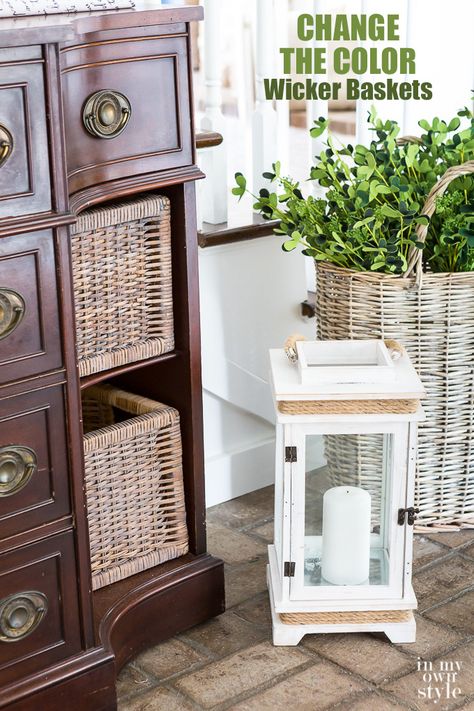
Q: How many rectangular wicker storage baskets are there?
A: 2